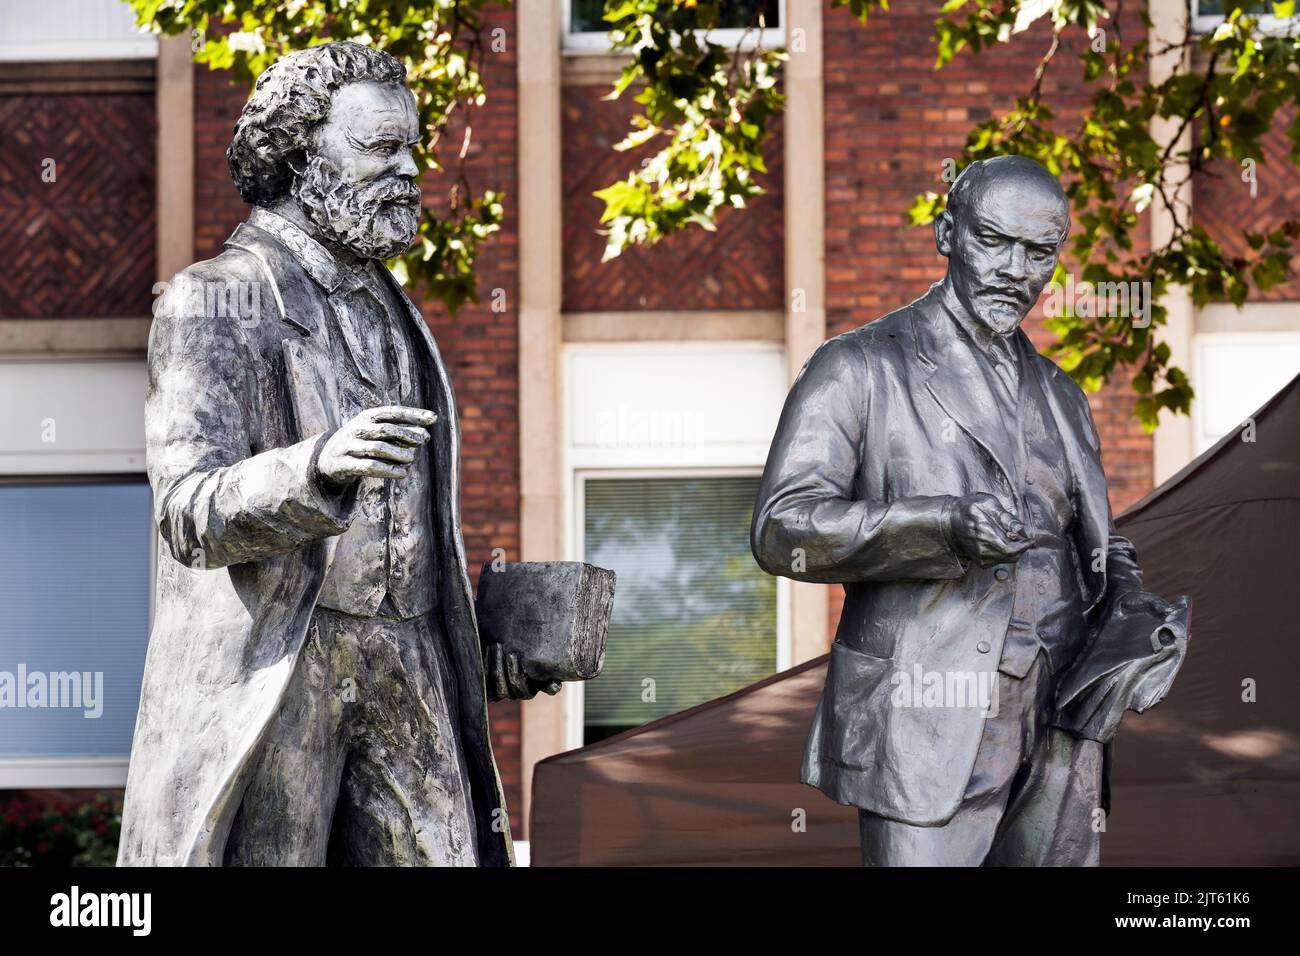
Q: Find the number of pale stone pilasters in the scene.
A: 4